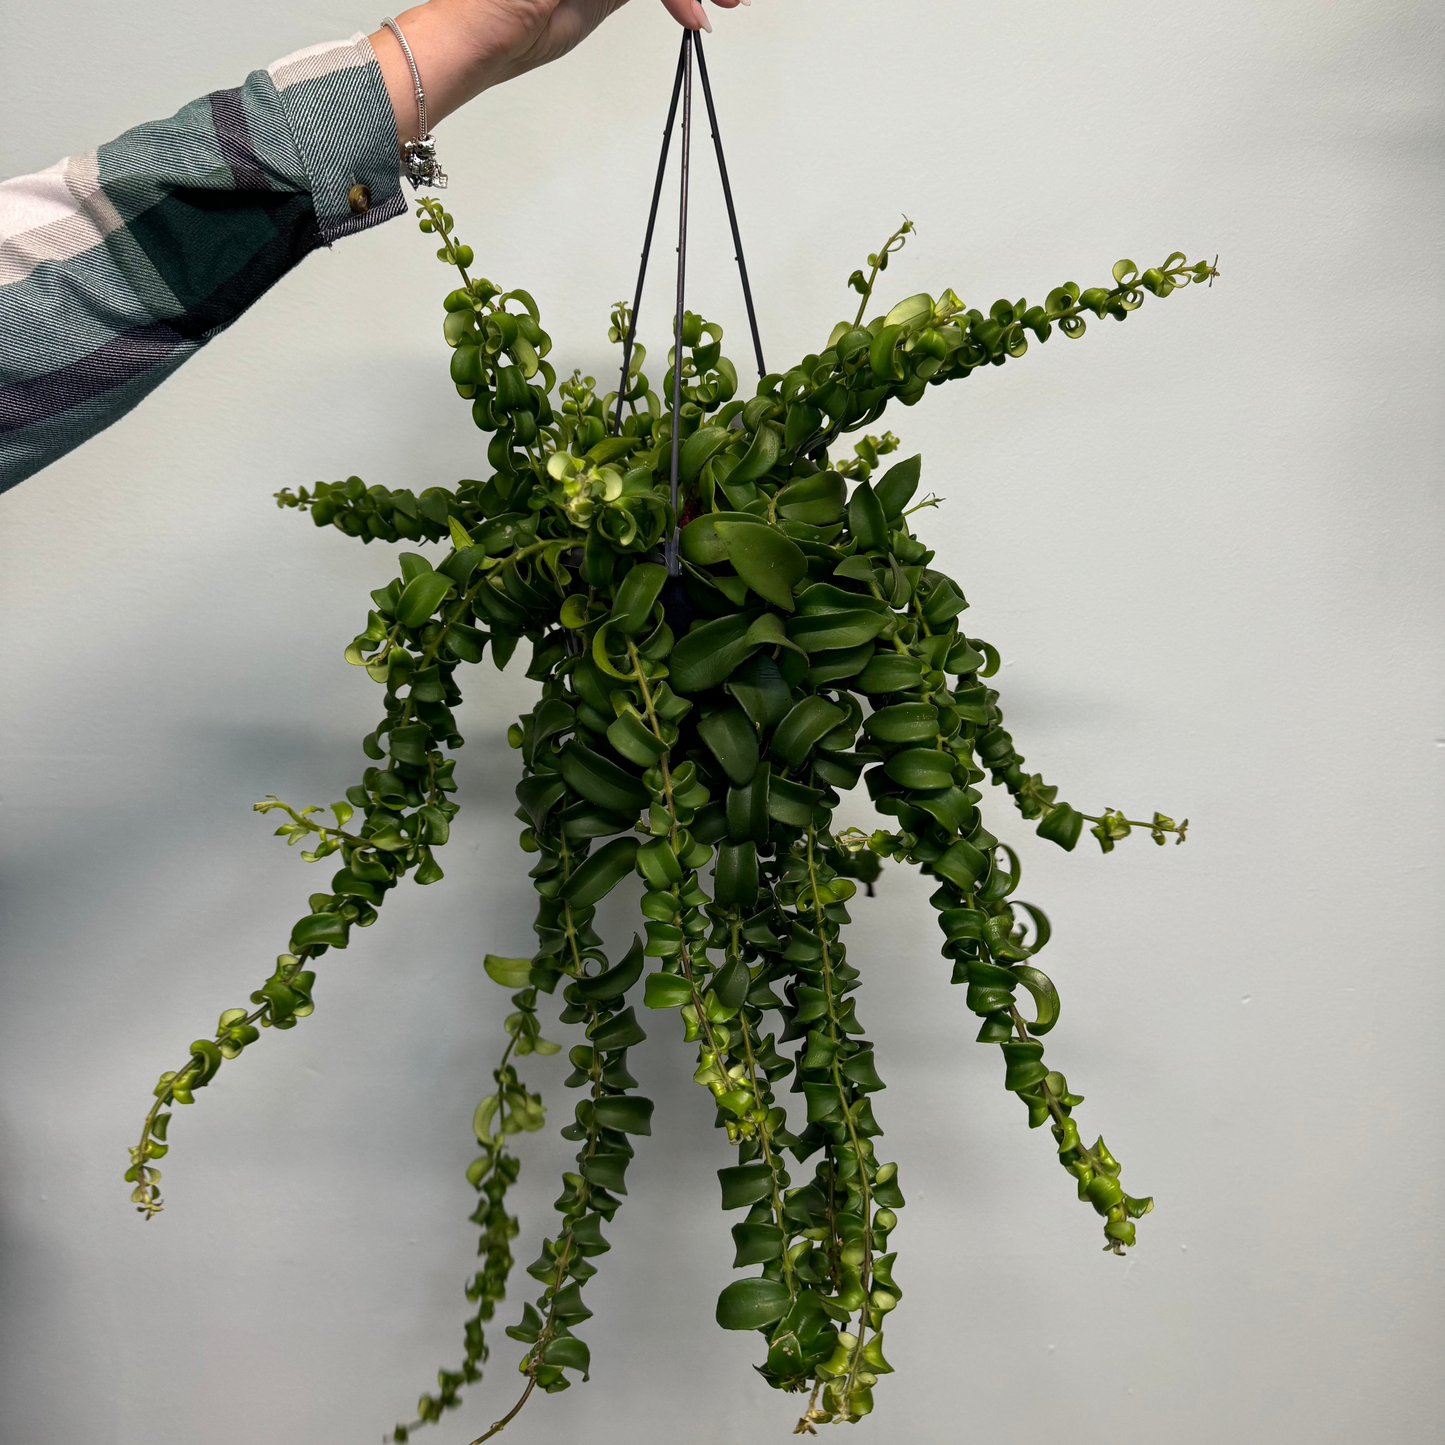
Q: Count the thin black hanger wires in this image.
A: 3